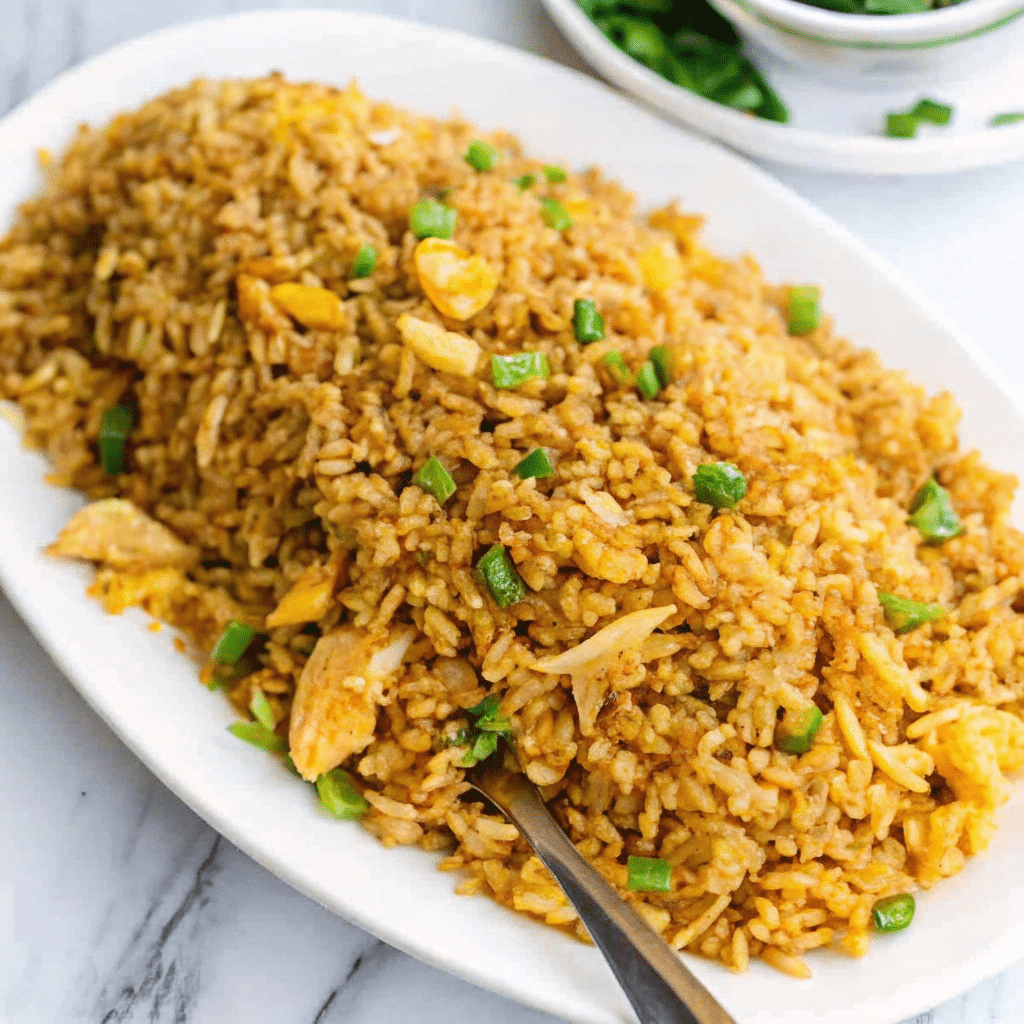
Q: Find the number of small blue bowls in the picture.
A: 0